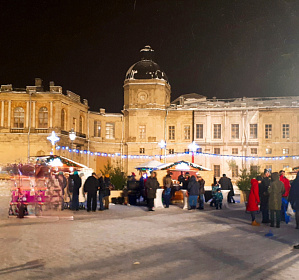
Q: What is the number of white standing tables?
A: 3